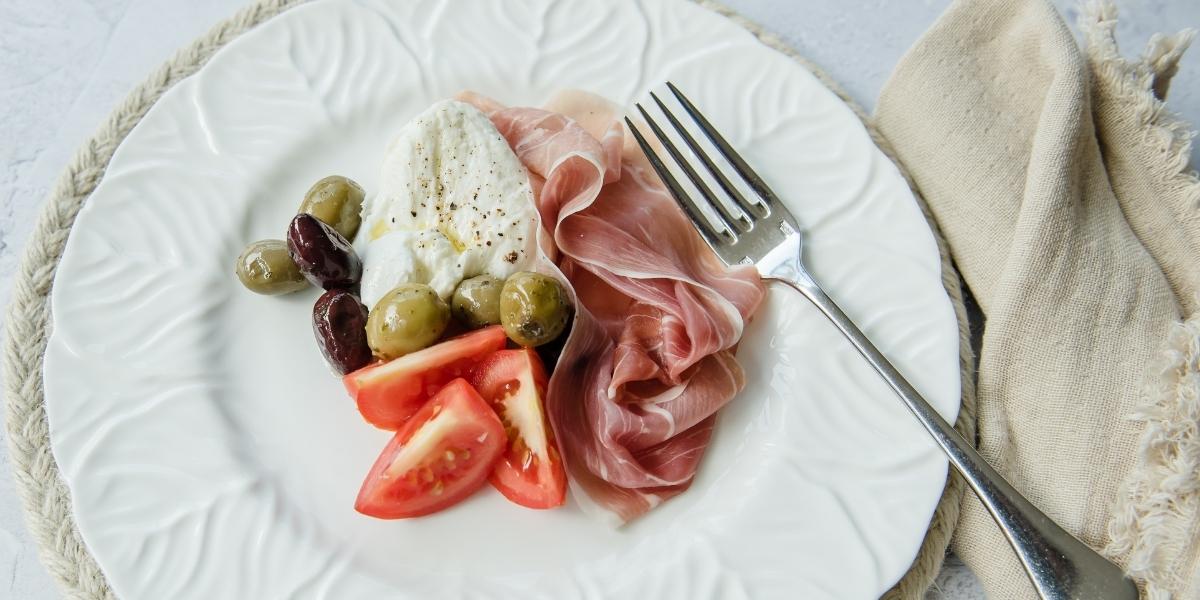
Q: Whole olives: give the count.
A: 7